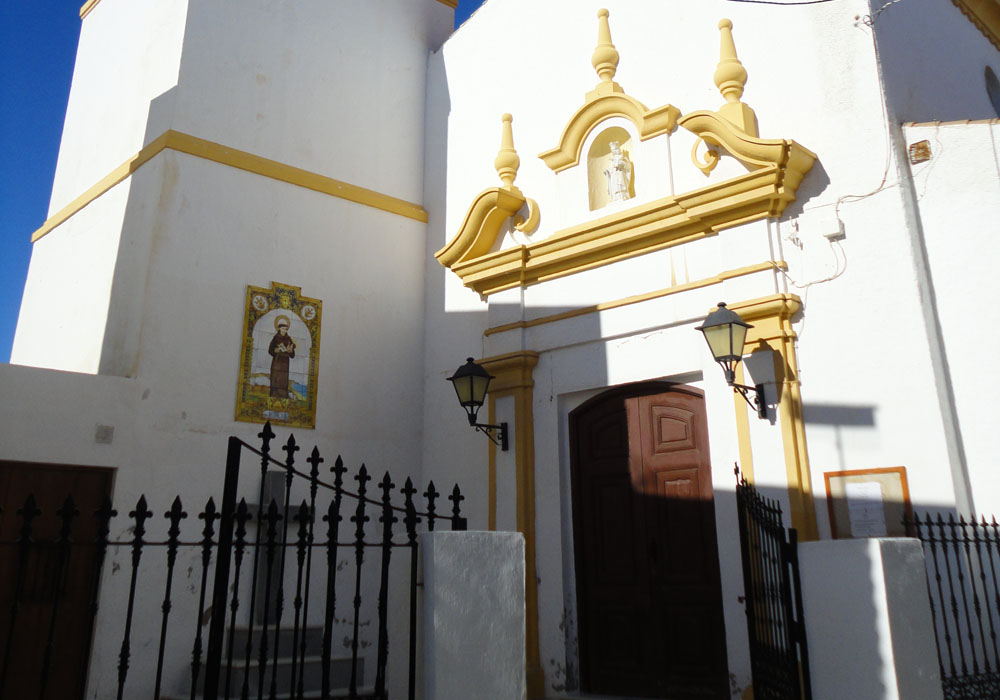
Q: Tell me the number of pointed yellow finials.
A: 3